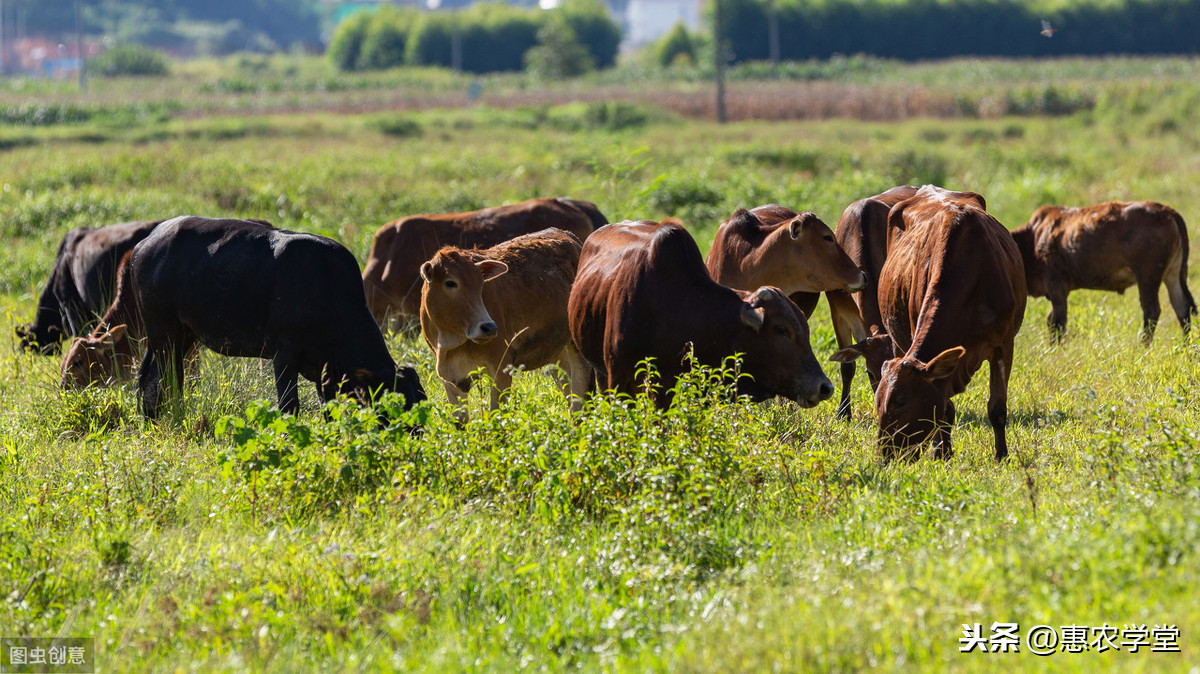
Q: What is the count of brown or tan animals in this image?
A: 8